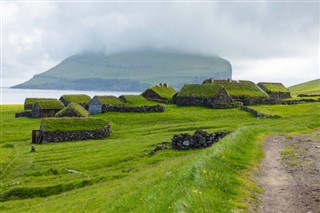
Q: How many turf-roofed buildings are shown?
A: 11